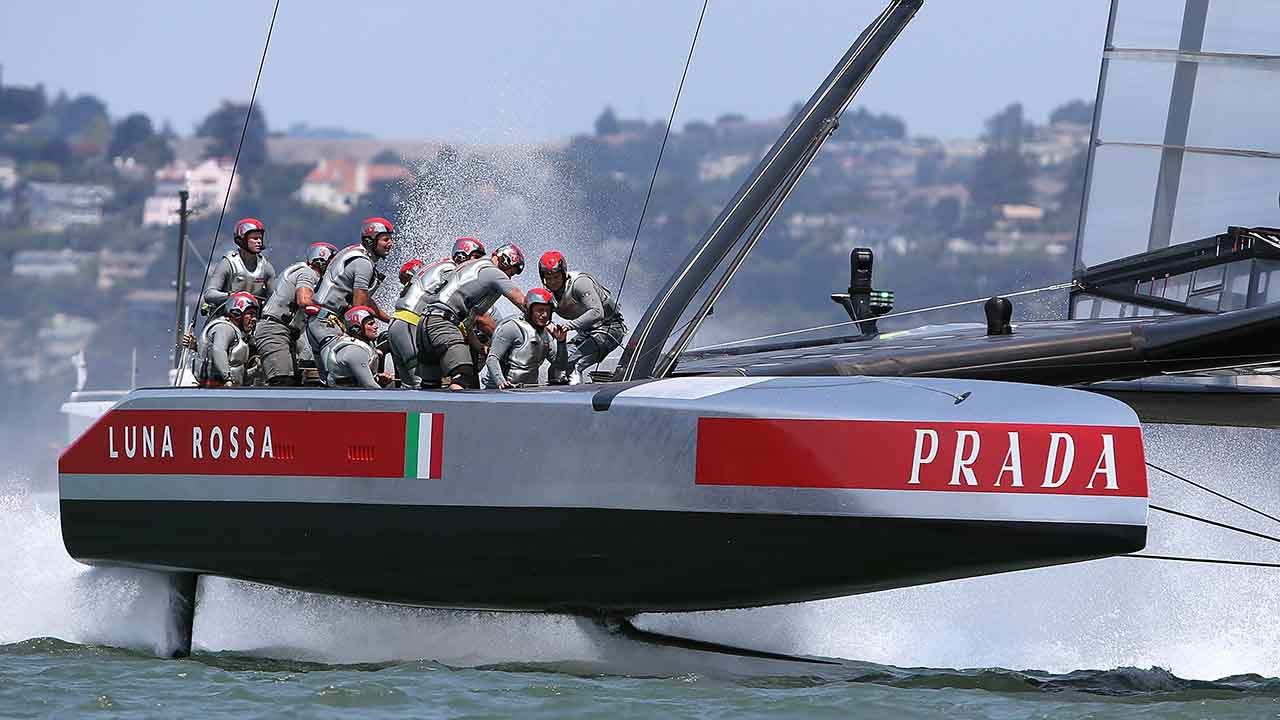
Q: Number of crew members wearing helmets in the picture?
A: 10